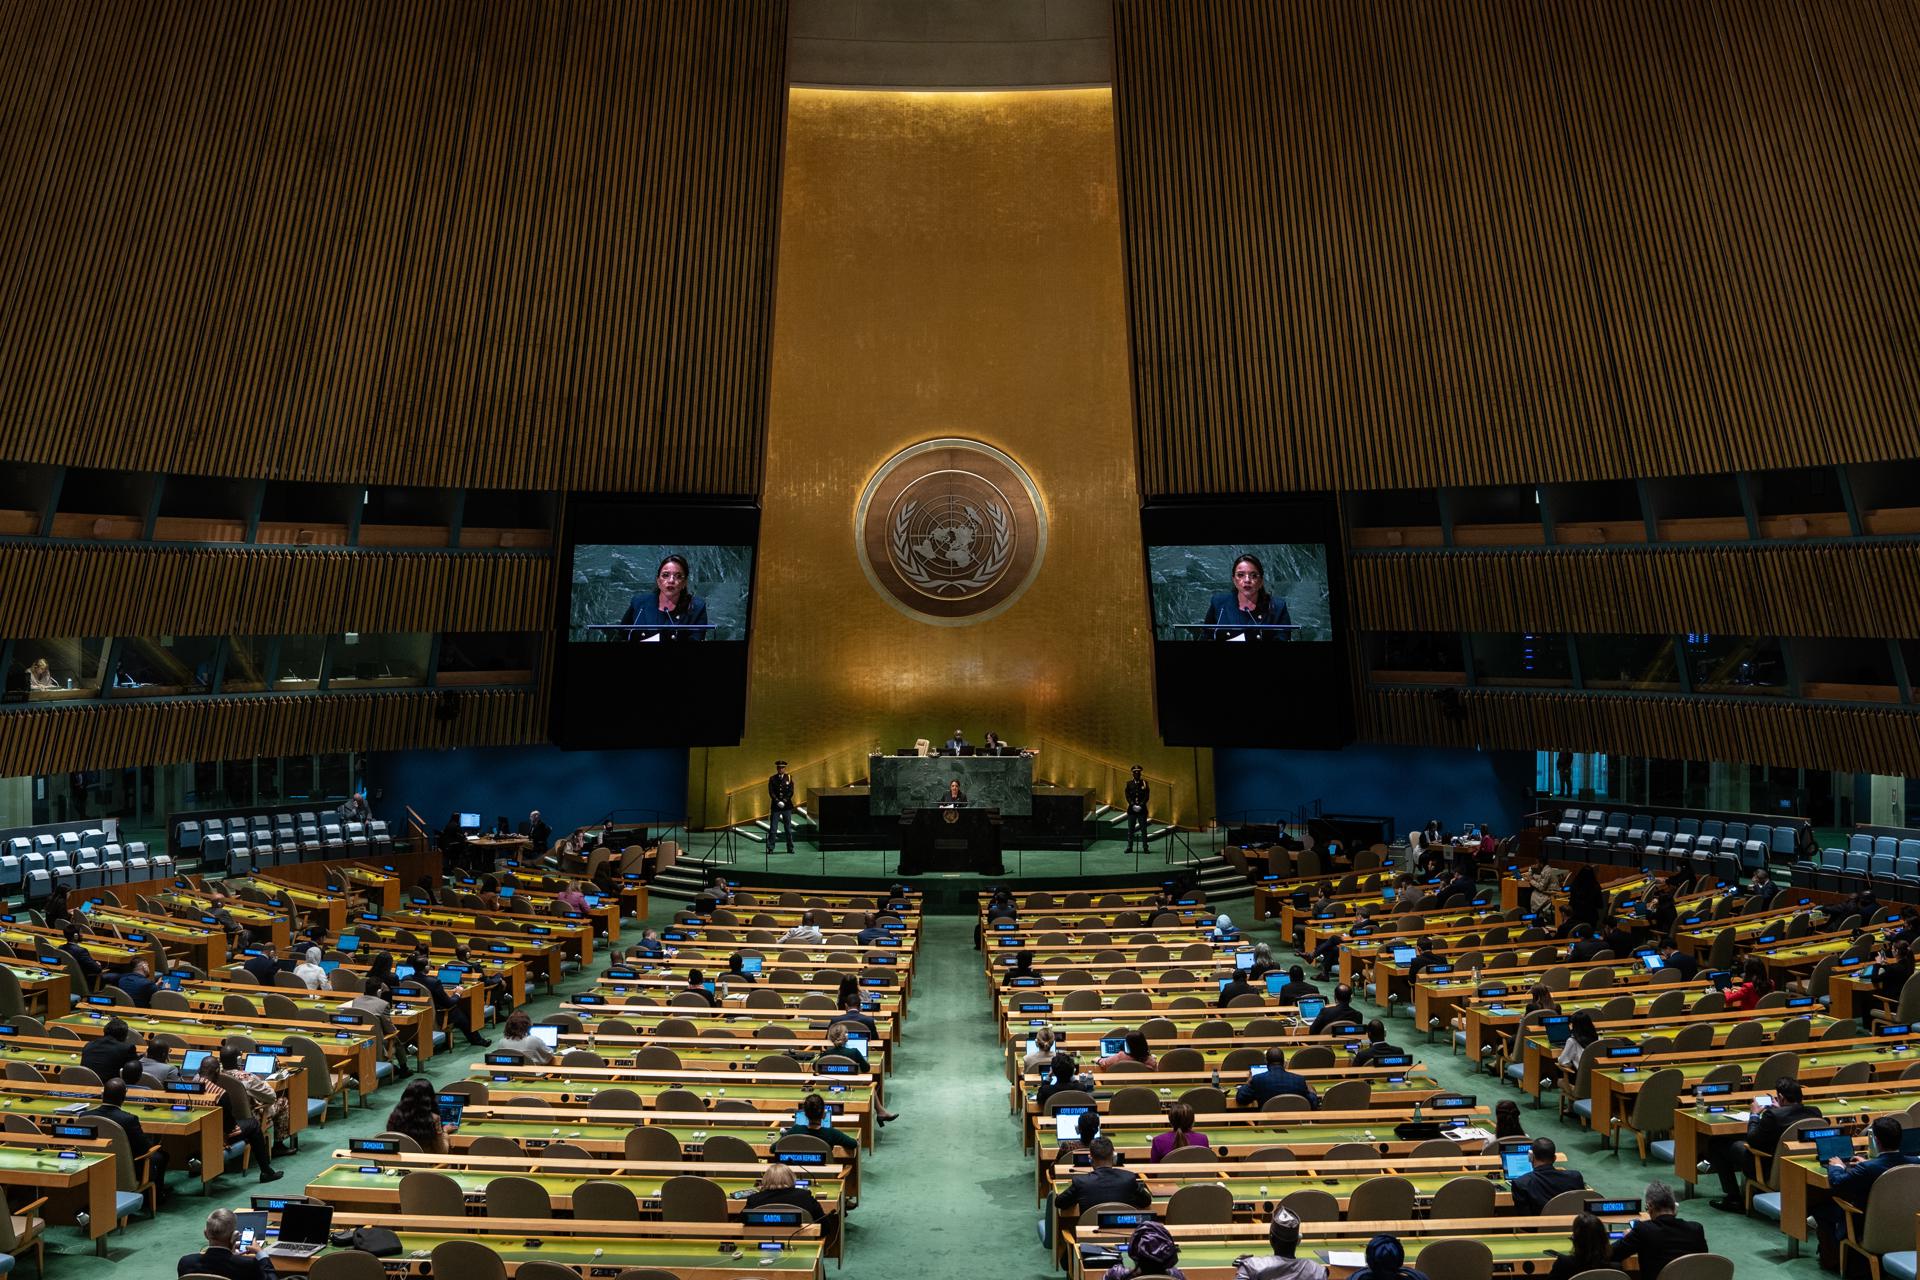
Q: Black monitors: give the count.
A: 2